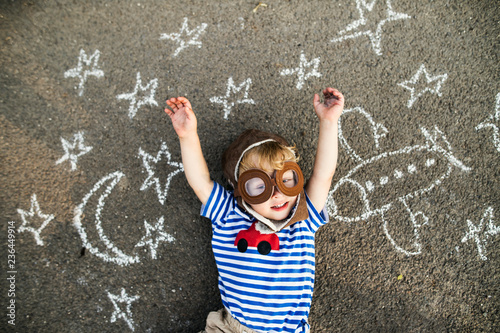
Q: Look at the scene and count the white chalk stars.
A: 14